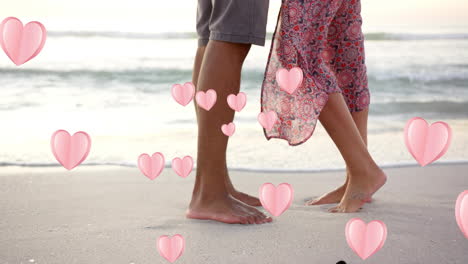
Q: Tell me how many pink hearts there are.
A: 15